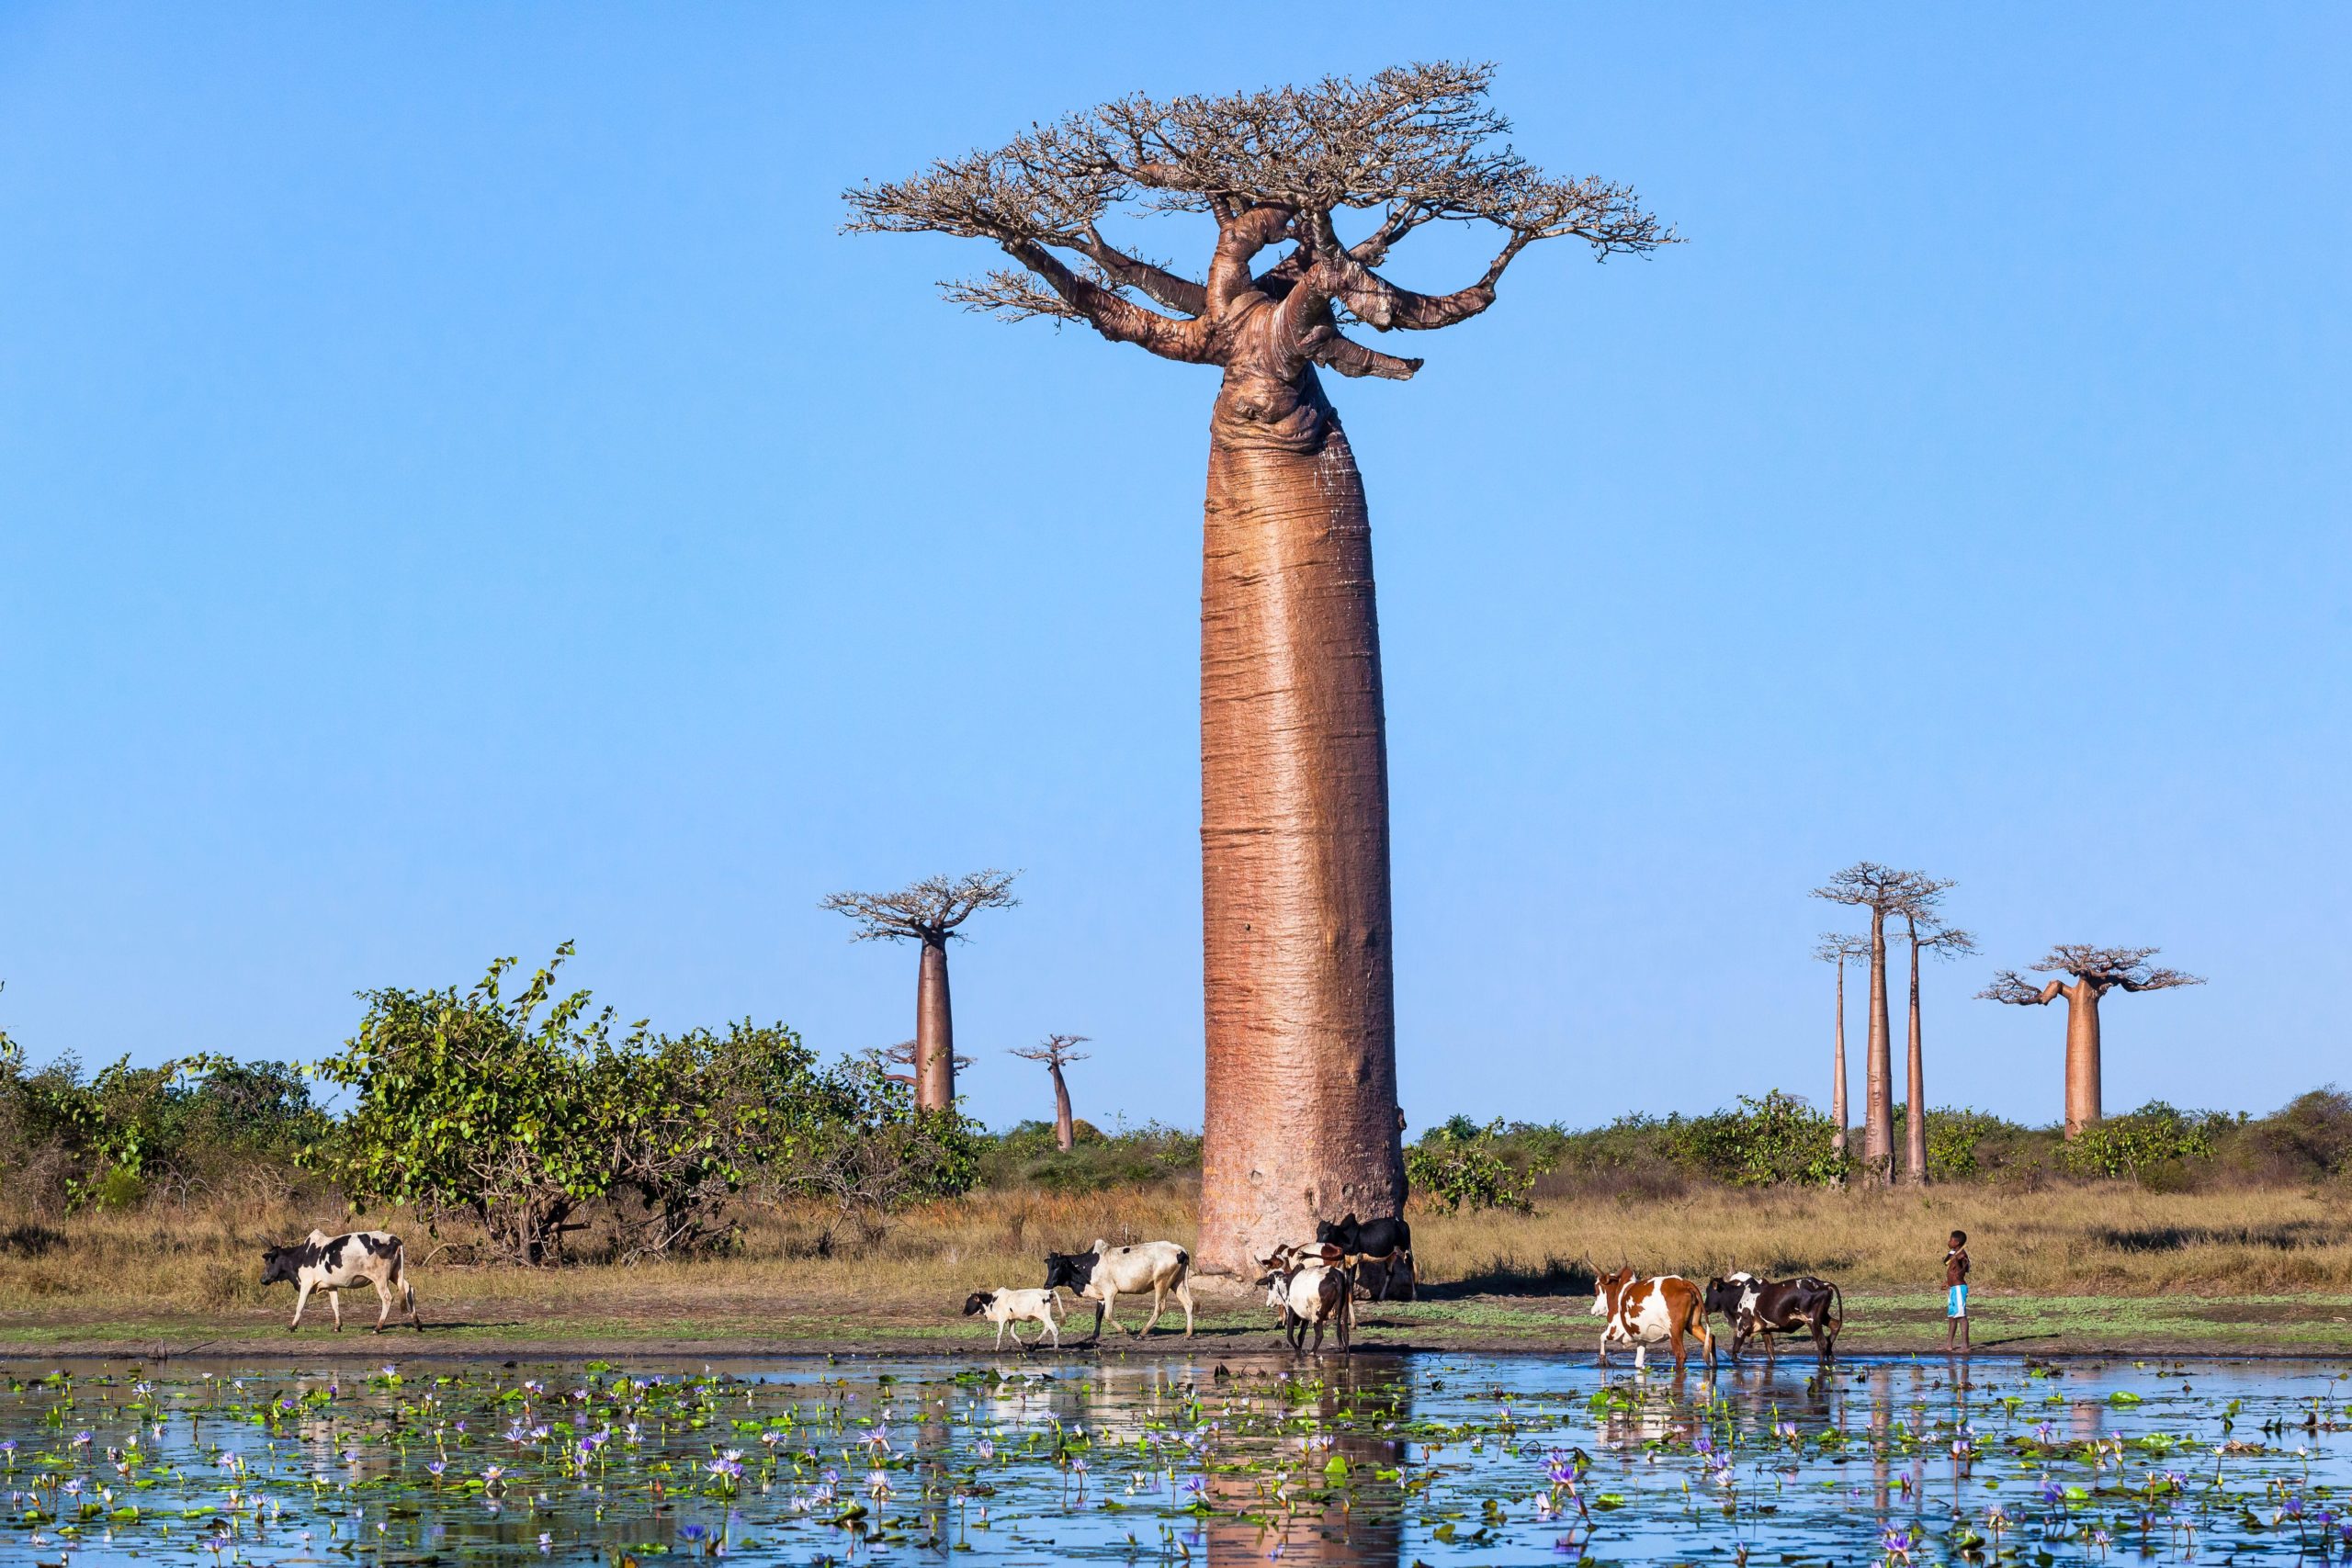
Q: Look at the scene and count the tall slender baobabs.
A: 3